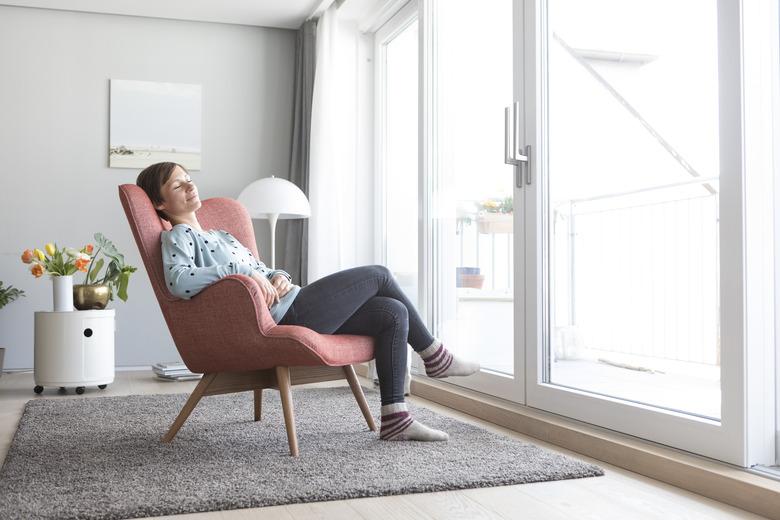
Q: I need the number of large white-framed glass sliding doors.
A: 2